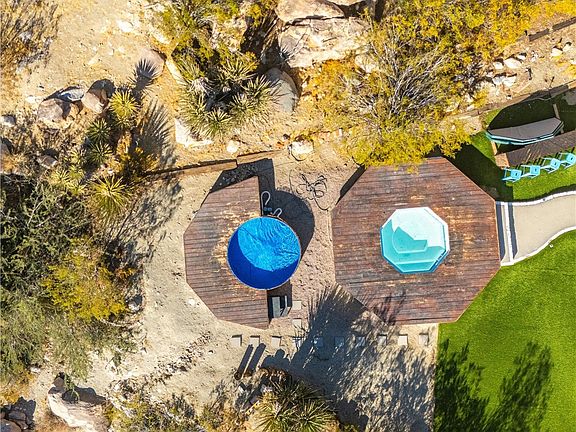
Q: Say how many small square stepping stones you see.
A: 12